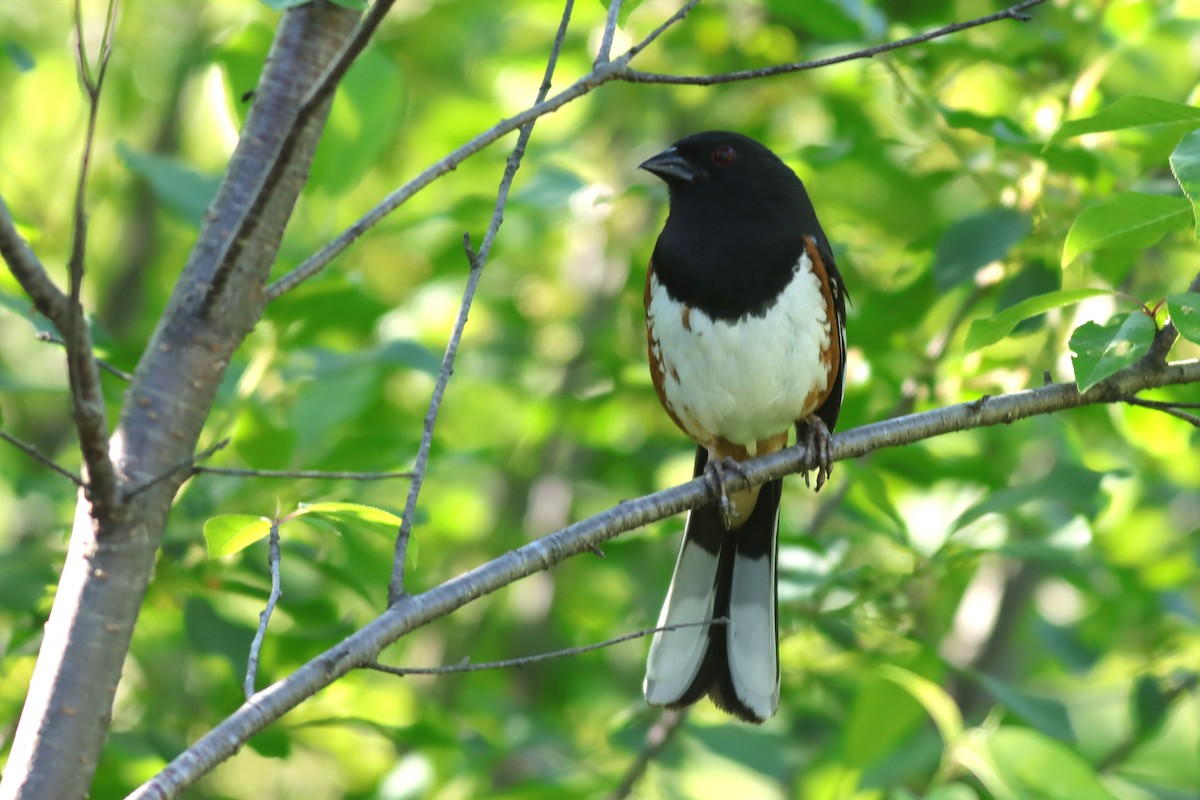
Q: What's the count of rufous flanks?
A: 2